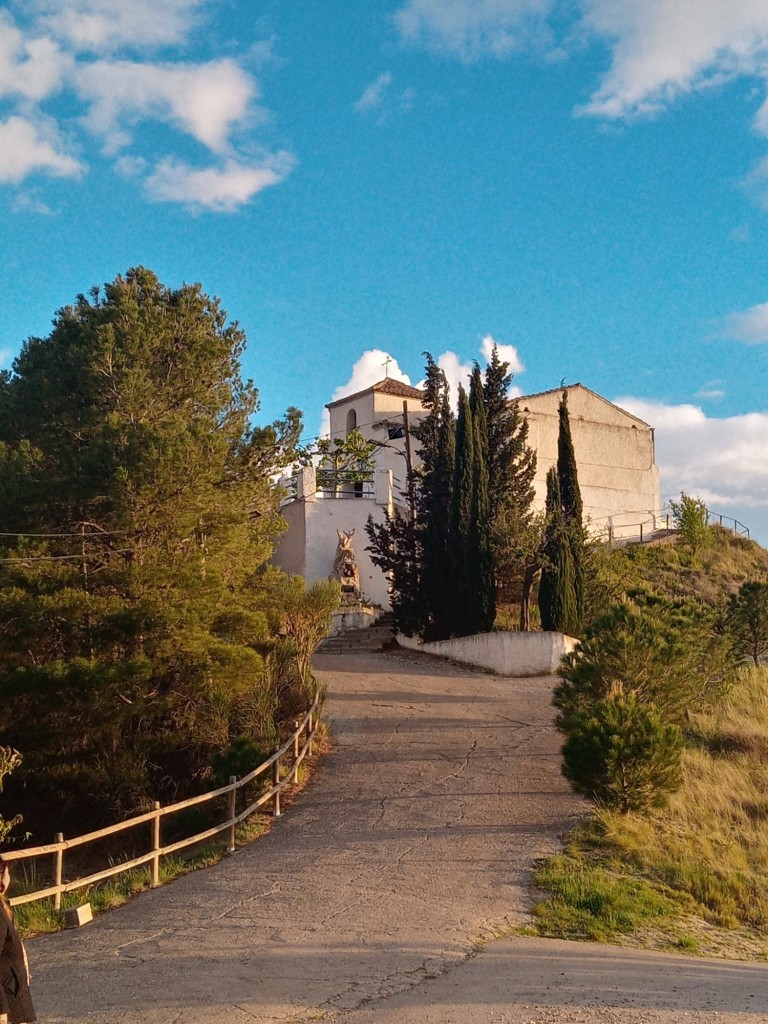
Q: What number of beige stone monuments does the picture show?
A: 1